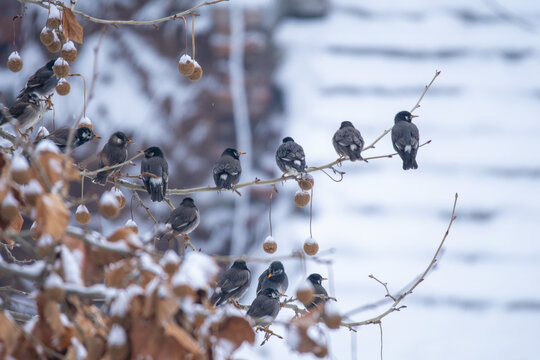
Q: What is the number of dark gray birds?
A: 14